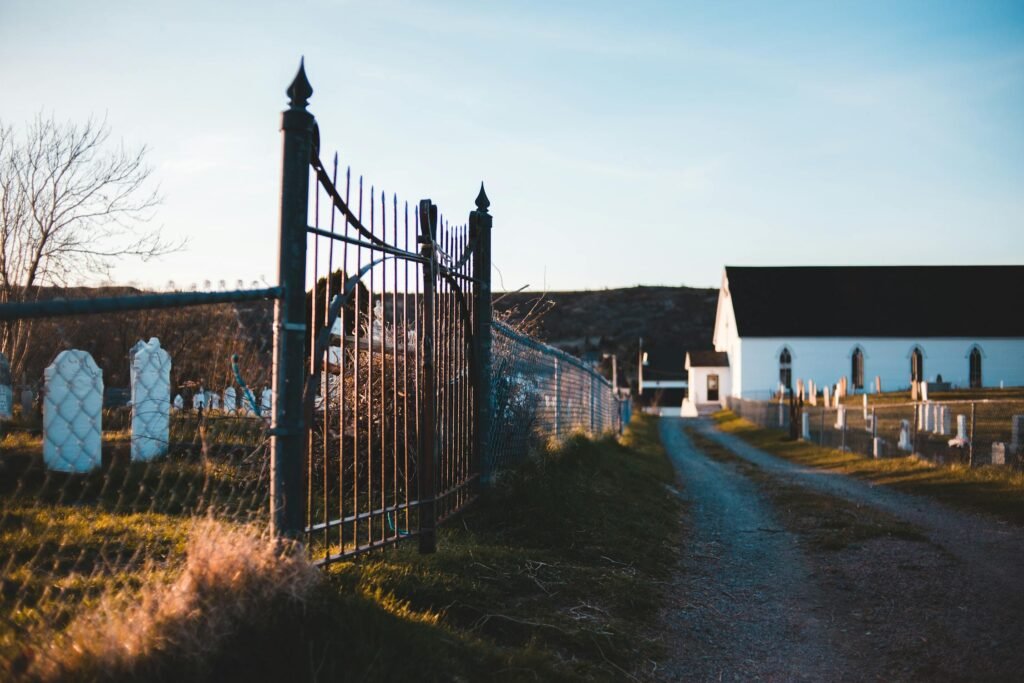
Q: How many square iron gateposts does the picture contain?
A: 2